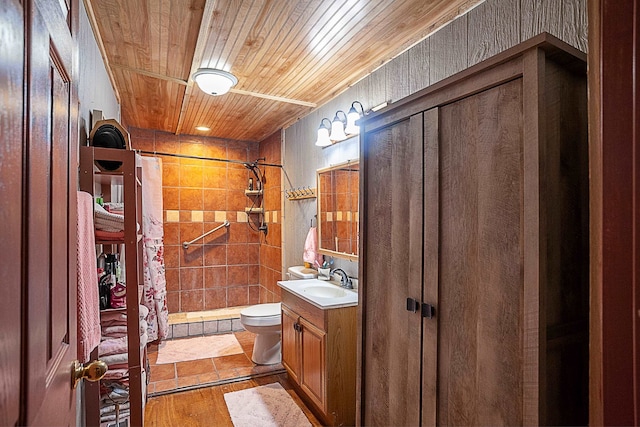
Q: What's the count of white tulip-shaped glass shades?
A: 3